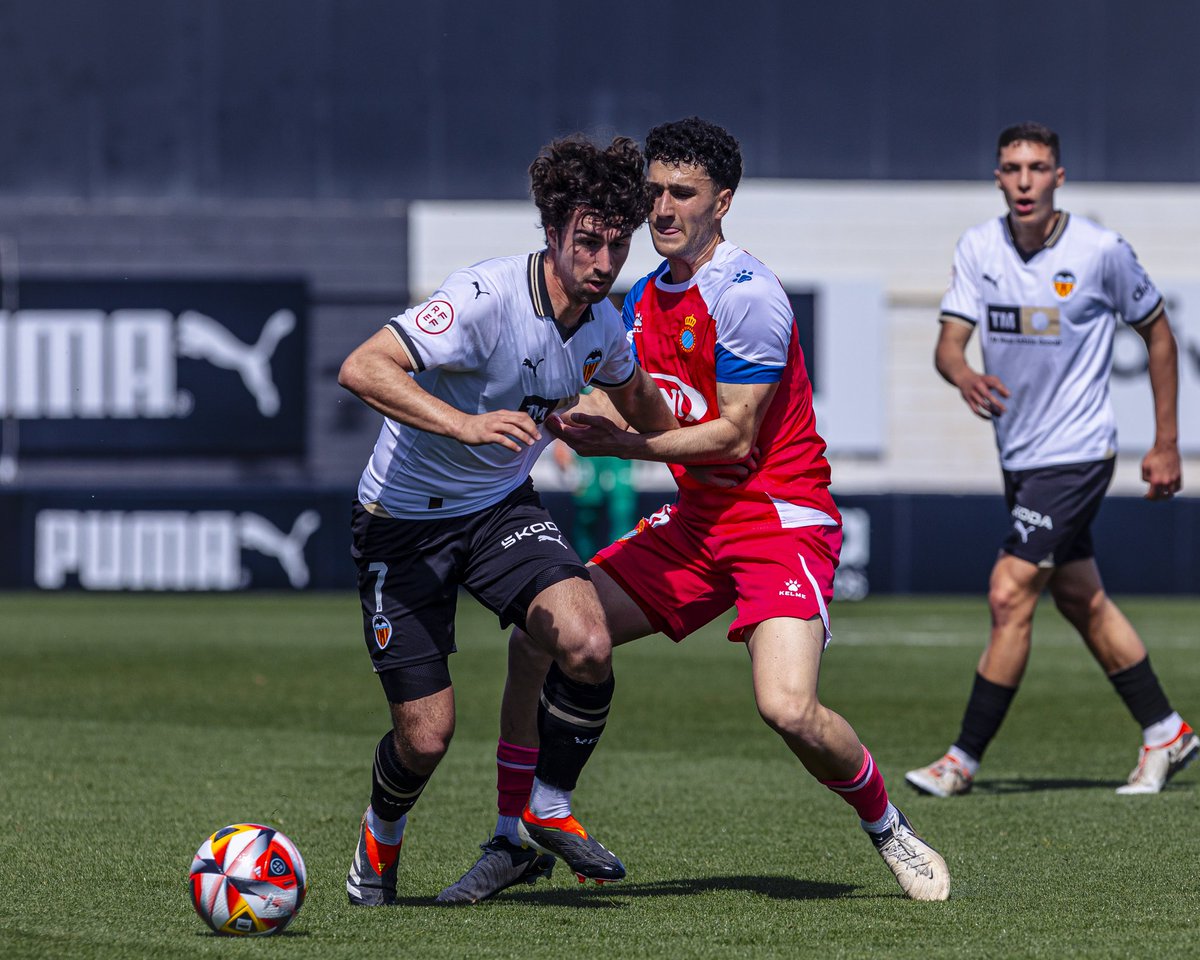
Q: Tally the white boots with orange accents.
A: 2